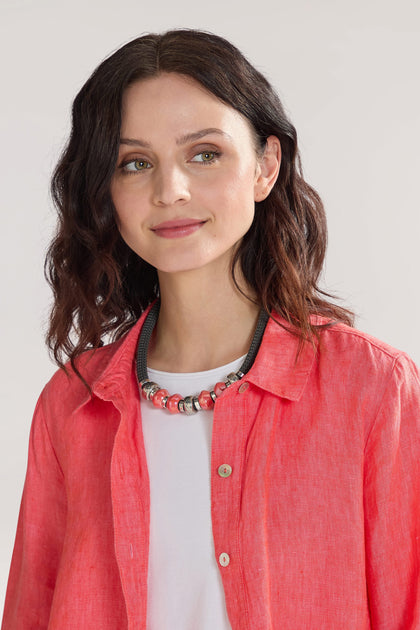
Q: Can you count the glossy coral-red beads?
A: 4